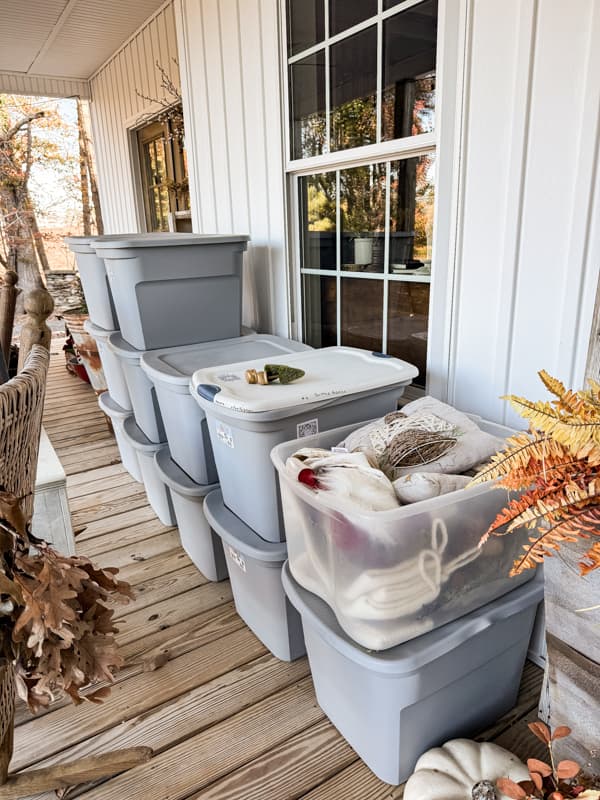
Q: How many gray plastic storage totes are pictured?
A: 11